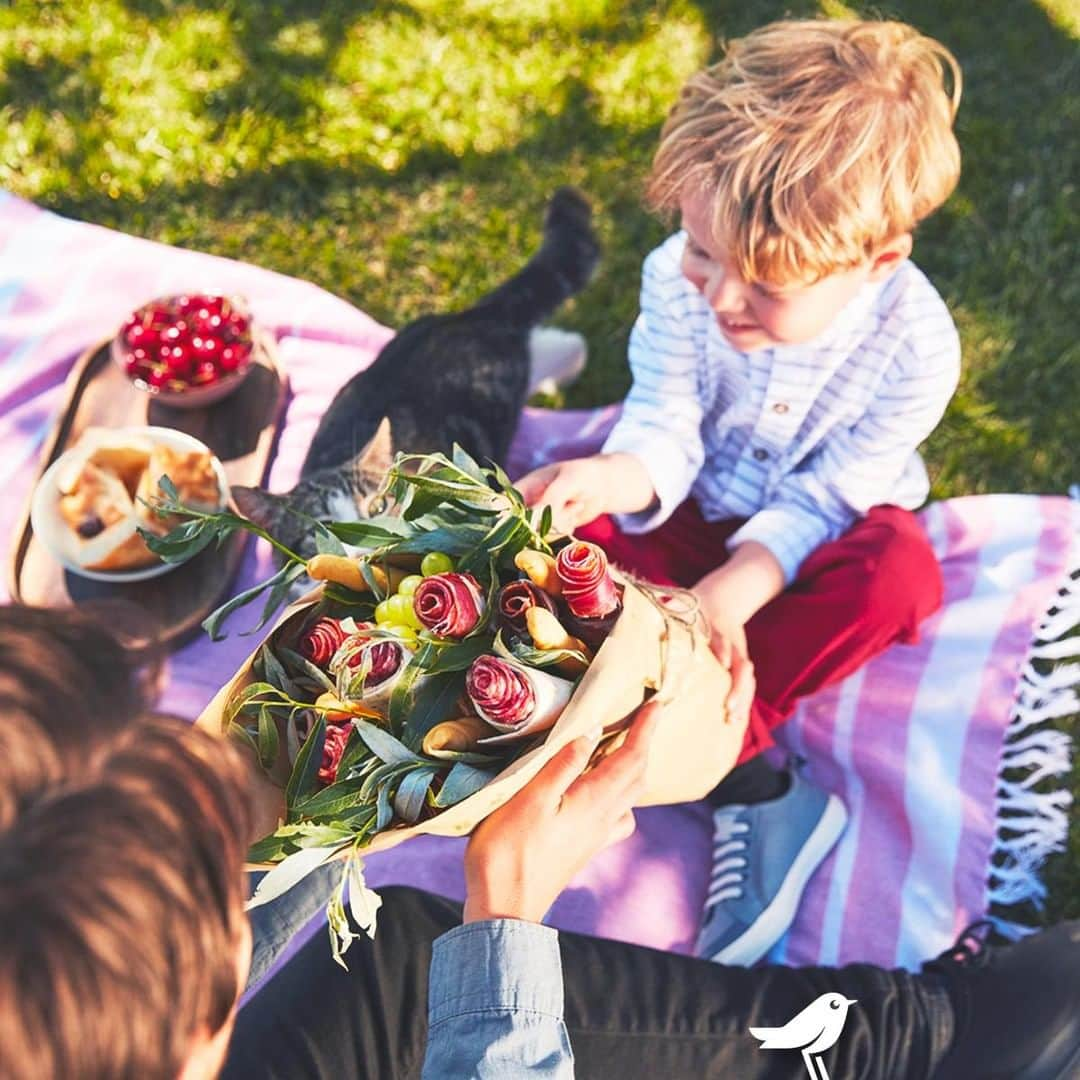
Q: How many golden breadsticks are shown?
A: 5